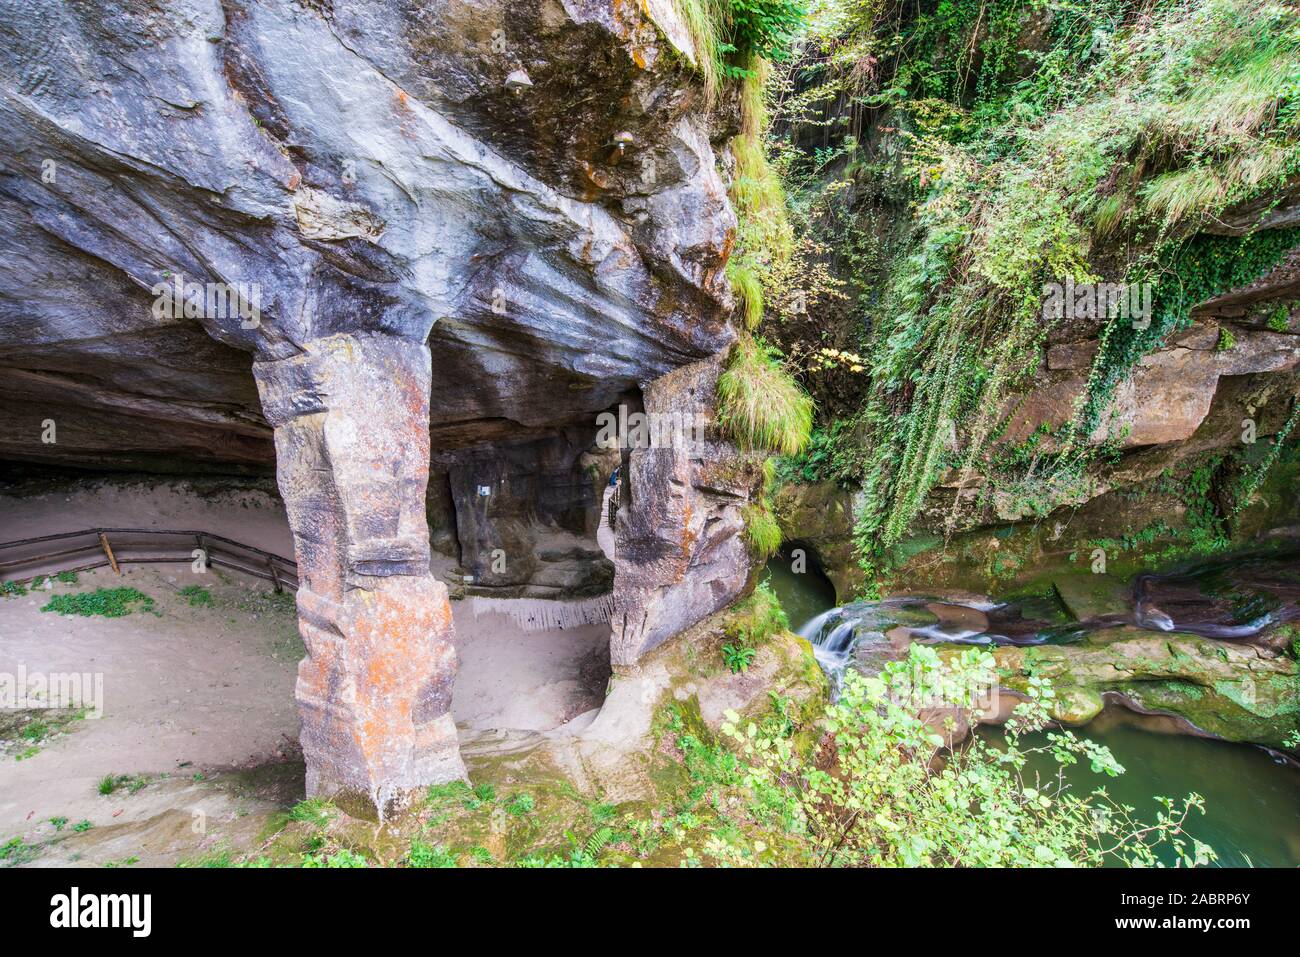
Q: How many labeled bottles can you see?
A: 0